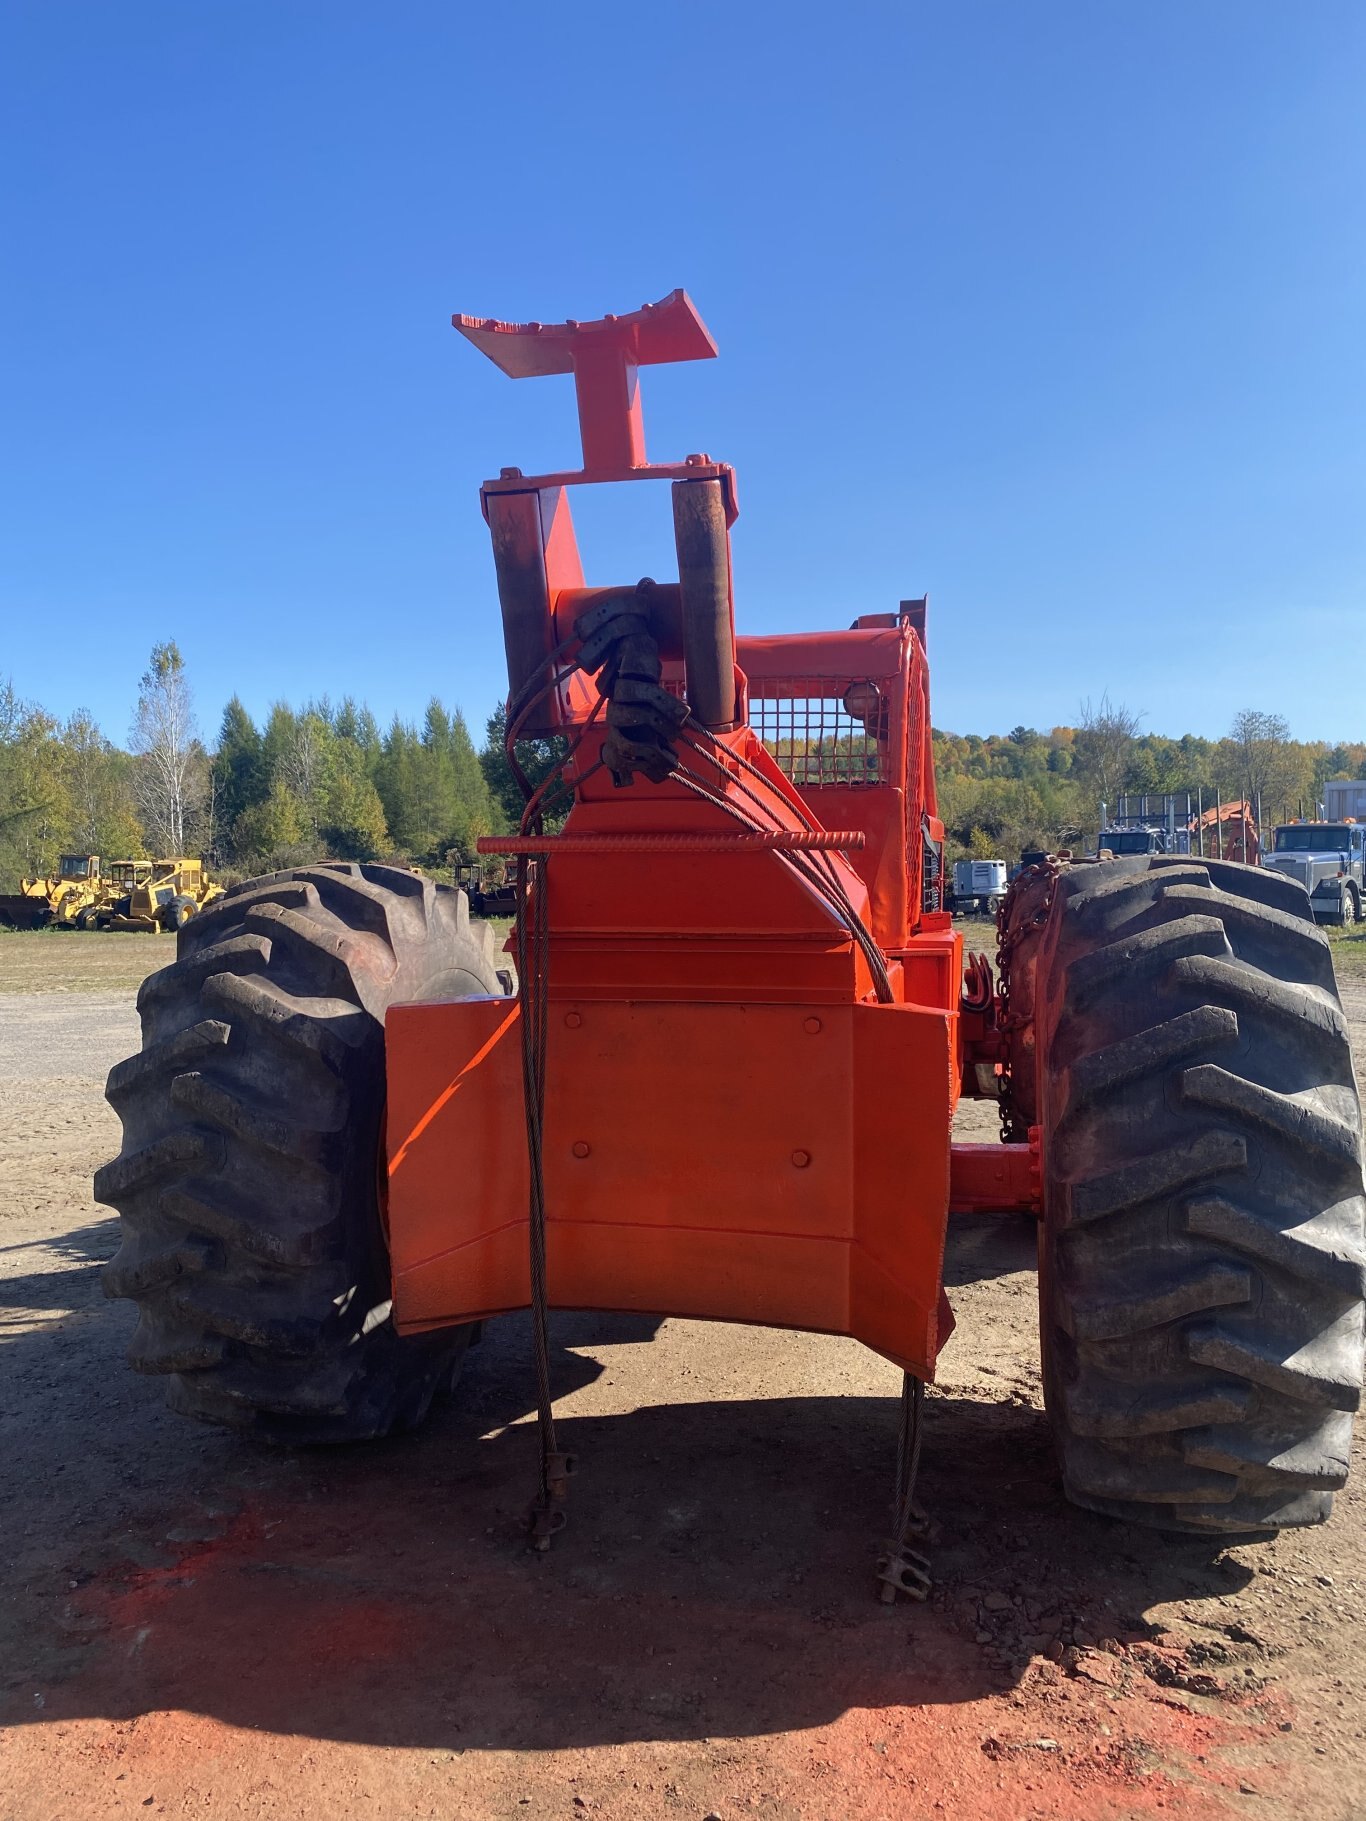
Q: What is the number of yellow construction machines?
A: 3